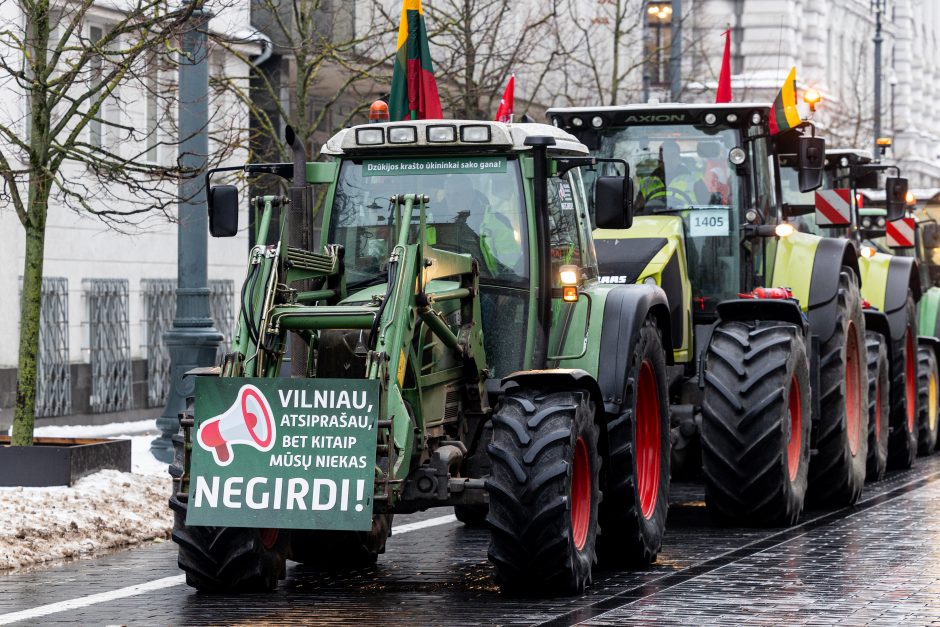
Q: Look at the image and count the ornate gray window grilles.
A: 4